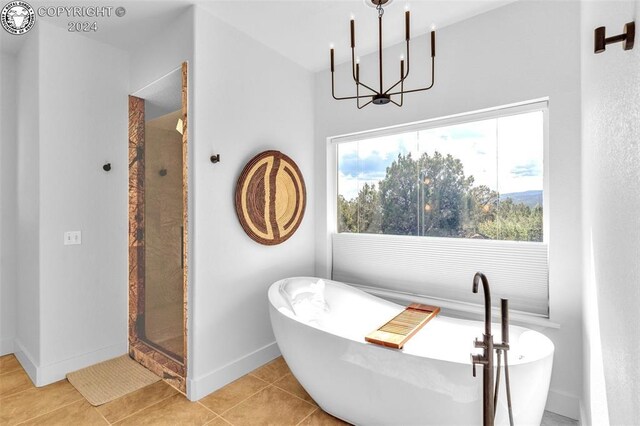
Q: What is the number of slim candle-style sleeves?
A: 6